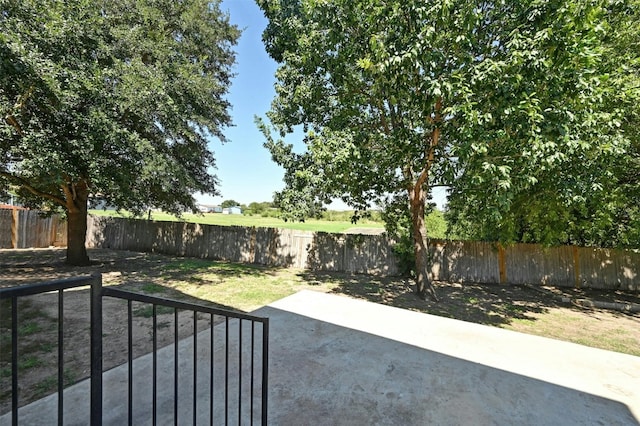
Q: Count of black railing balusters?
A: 10